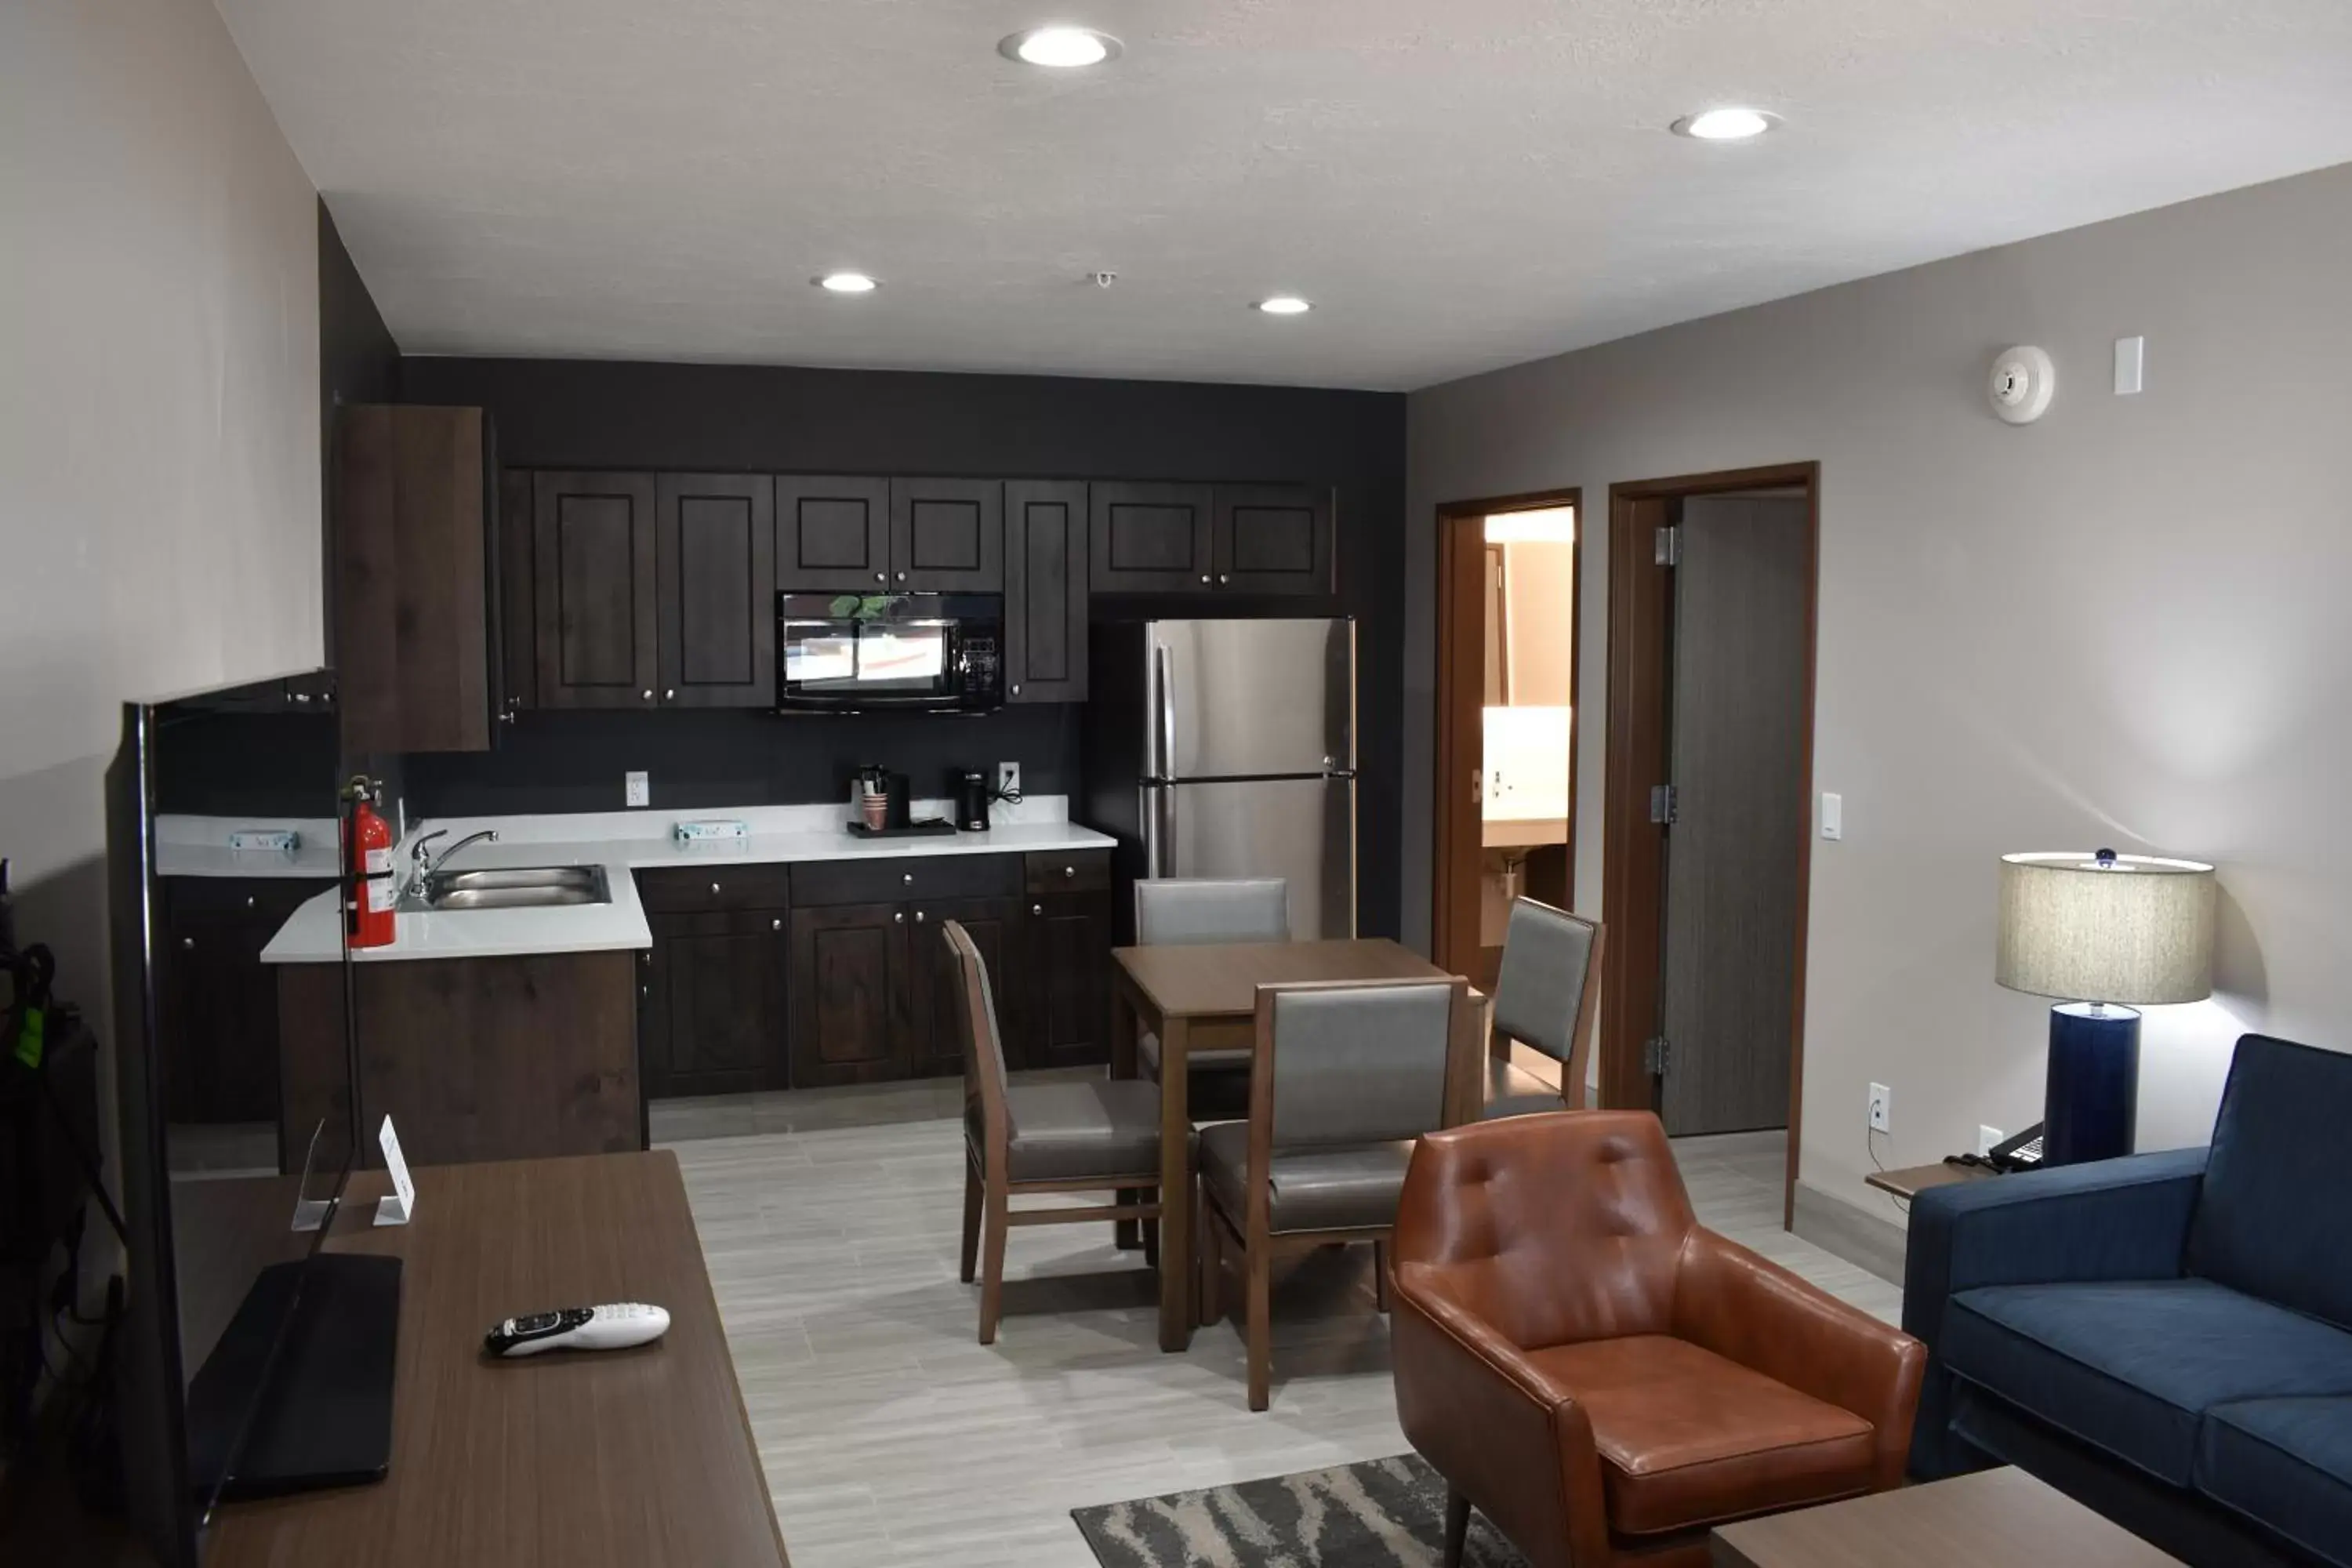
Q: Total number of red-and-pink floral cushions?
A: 0